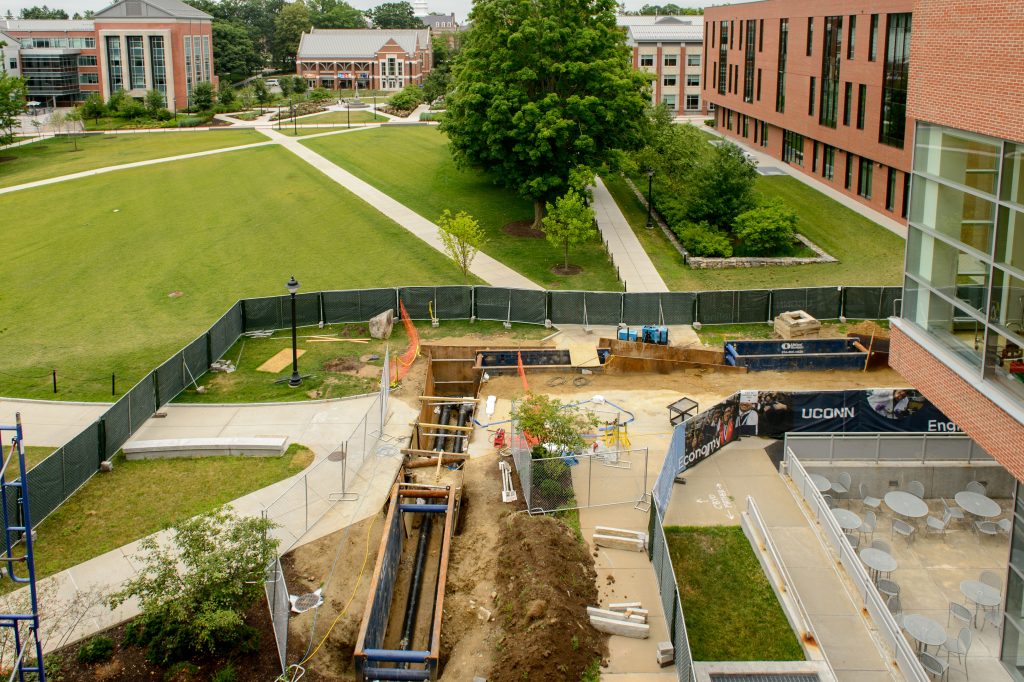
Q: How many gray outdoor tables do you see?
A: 7